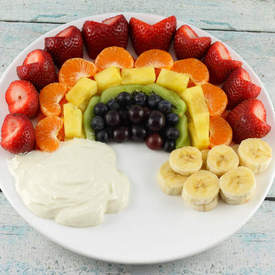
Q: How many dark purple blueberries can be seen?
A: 11